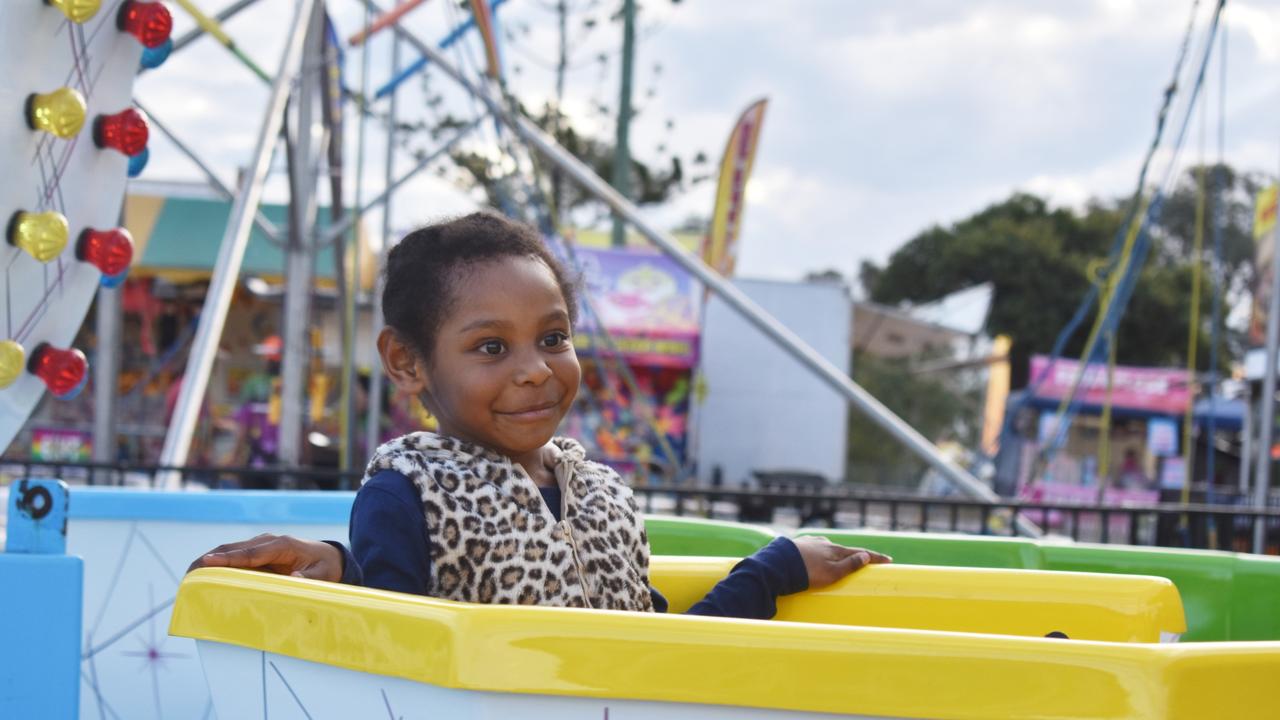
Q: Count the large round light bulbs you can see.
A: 12